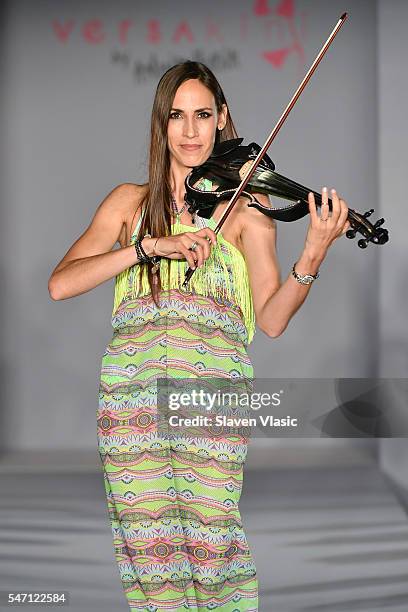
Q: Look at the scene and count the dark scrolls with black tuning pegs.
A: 1